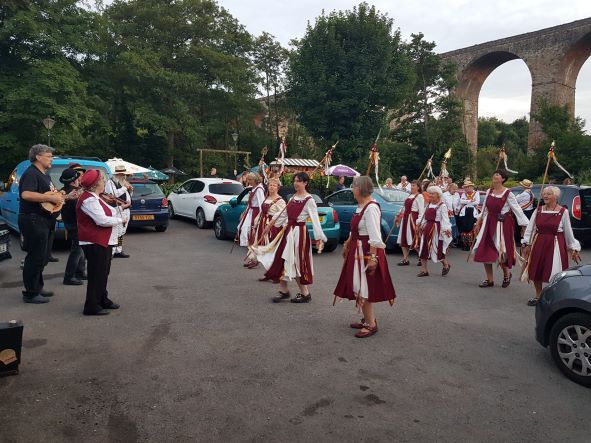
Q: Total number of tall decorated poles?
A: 8